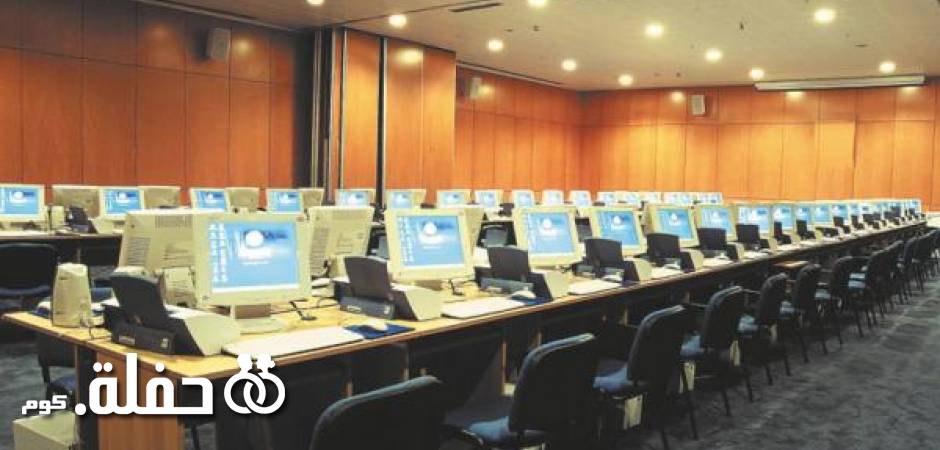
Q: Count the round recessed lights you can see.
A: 11